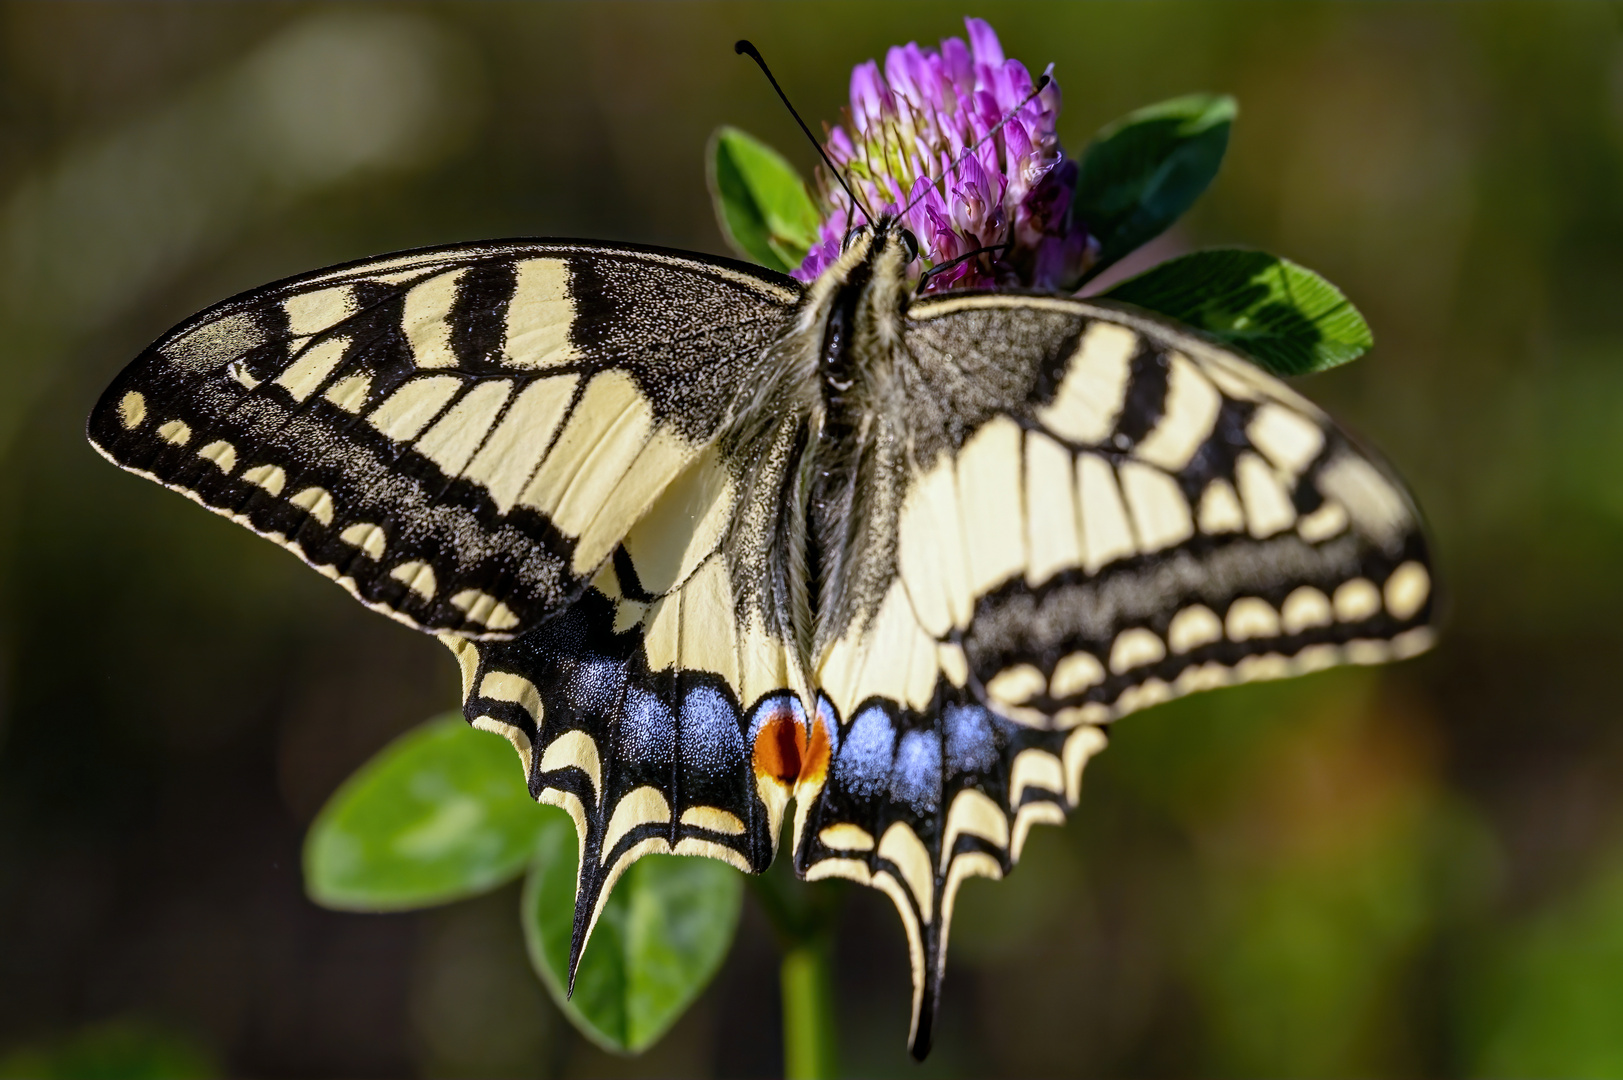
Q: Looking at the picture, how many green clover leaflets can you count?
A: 5